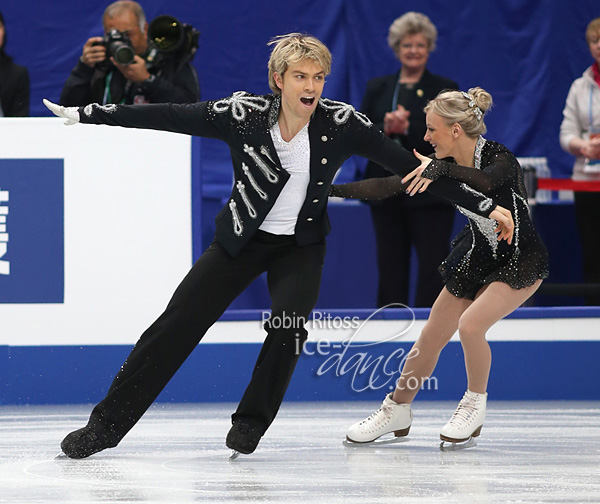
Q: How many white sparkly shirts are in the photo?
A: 1